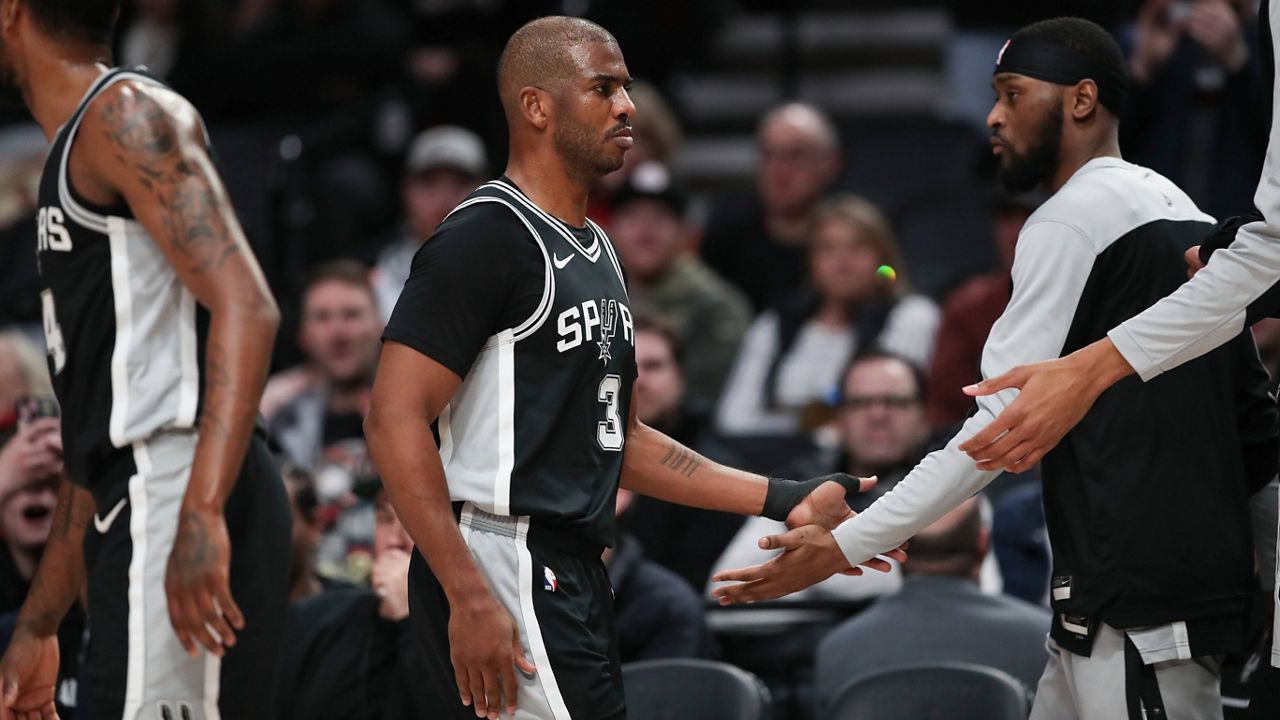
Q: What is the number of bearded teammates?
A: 2